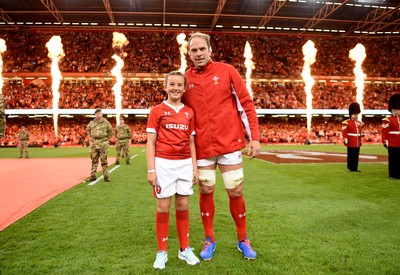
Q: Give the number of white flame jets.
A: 7